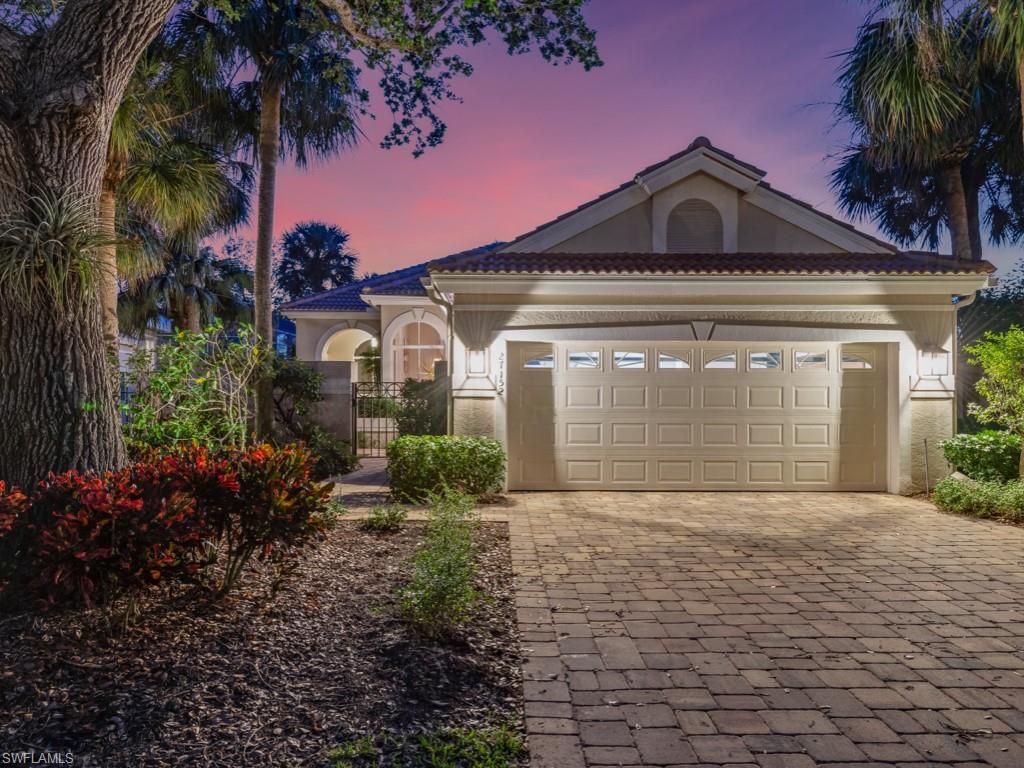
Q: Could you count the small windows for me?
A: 8